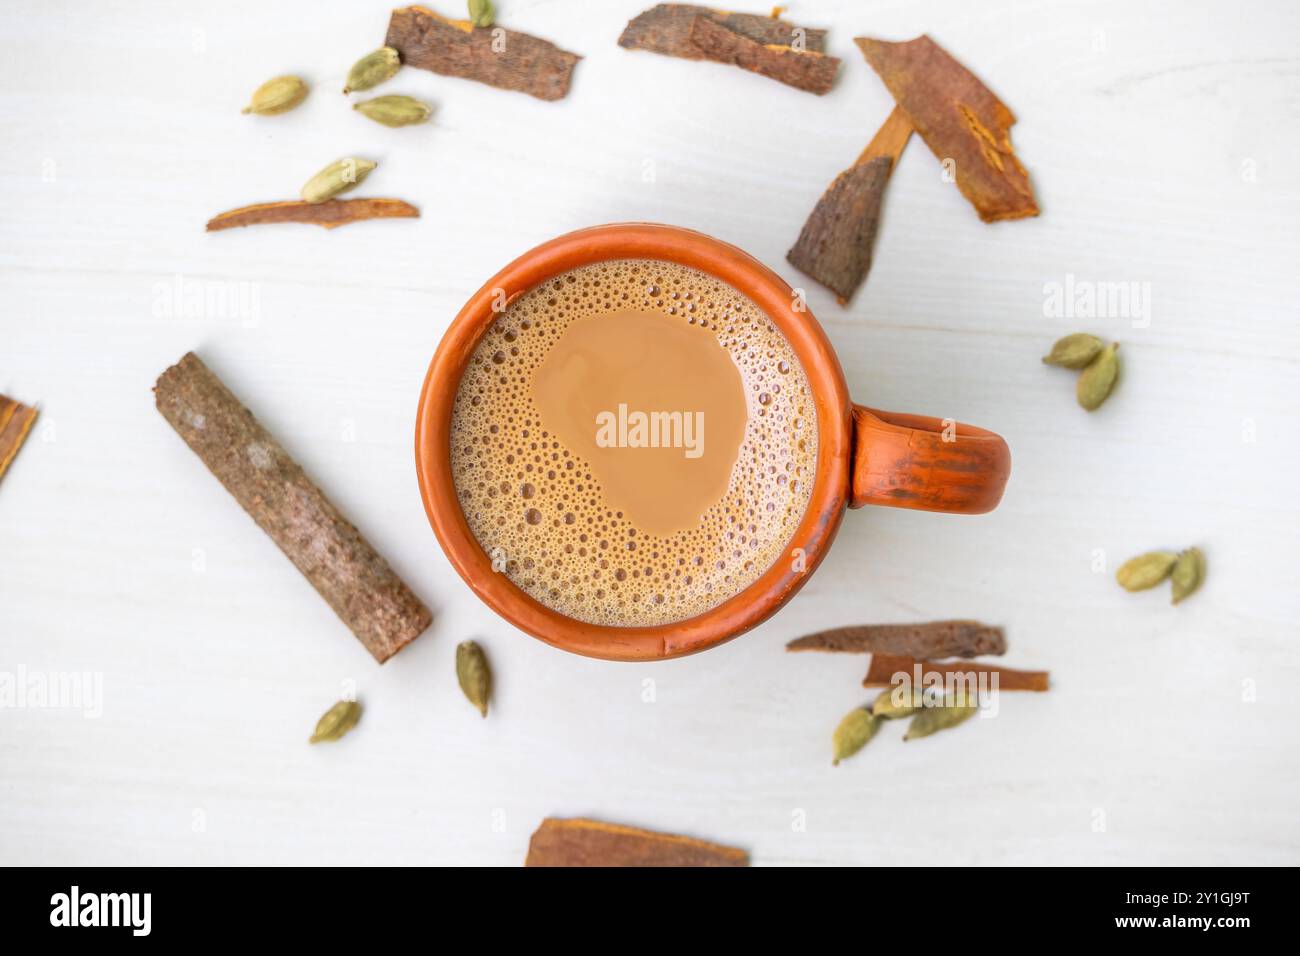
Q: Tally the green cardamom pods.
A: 14